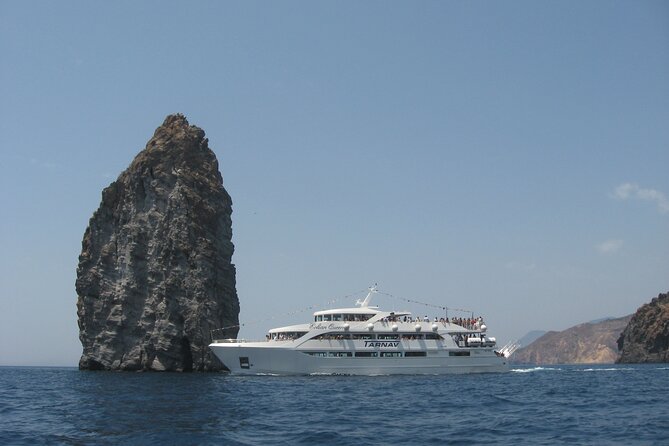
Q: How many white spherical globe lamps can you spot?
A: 6